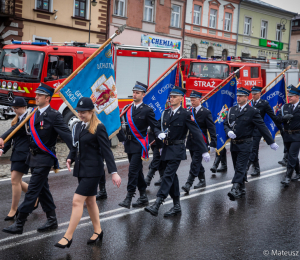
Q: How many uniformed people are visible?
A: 9